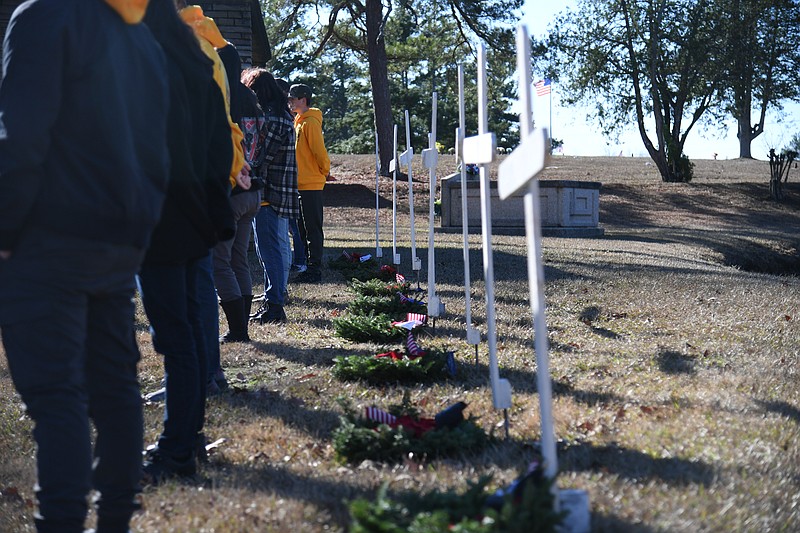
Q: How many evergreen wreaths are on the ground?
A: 8